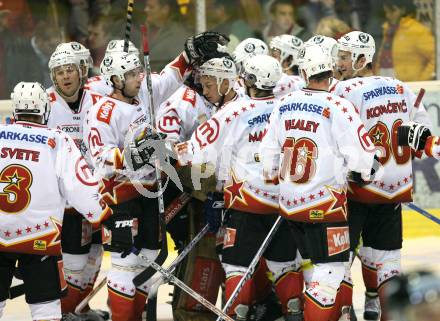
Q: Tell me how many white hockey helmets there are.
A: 11